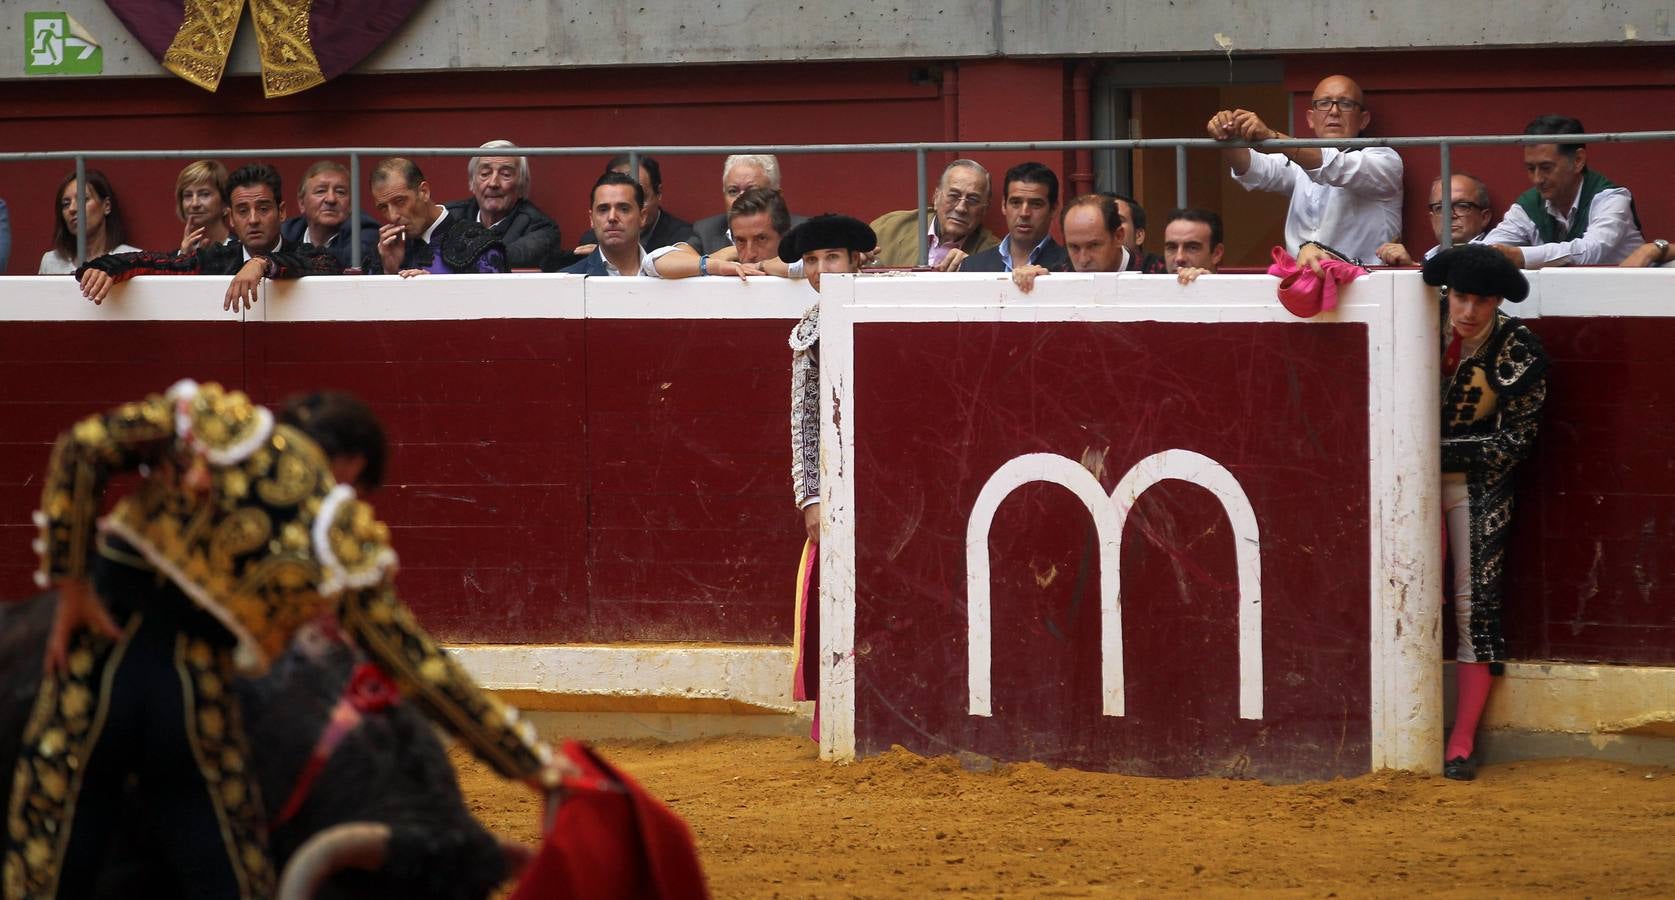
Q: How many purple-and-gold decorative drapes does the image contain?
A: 1